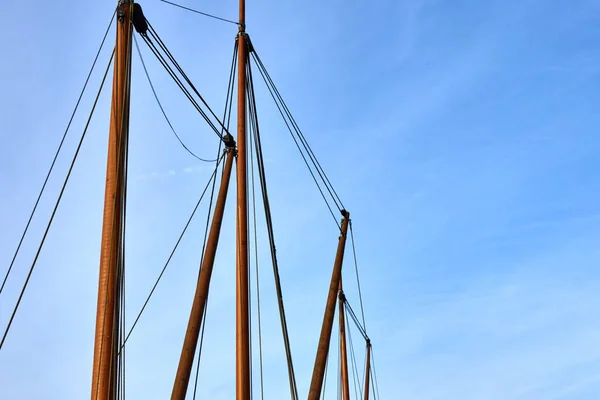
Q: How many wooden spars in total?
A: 6